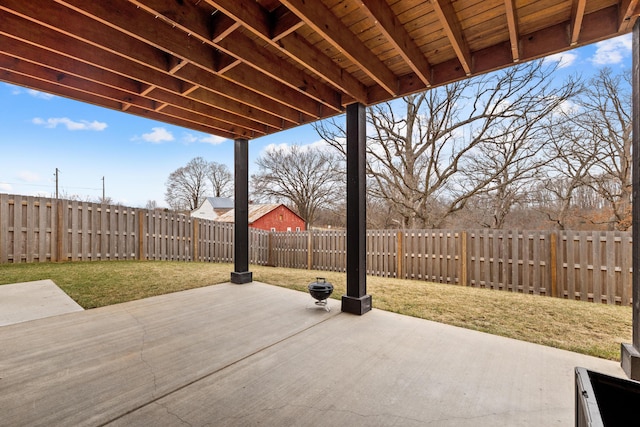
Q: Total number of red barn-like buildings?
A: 1